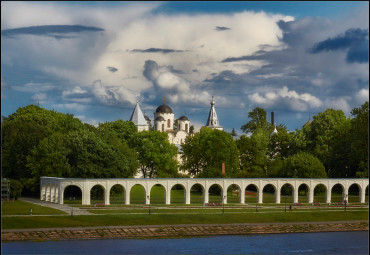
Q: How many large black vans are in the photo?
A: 0